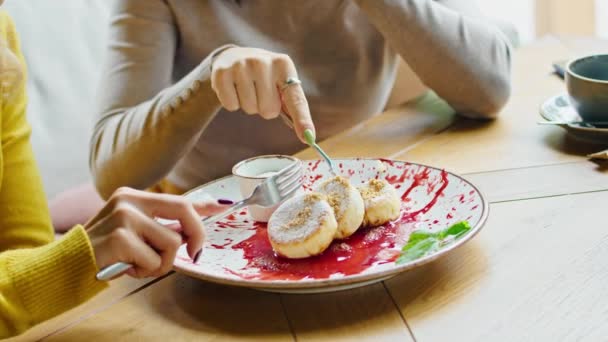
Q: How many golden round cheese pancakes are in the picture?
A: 3